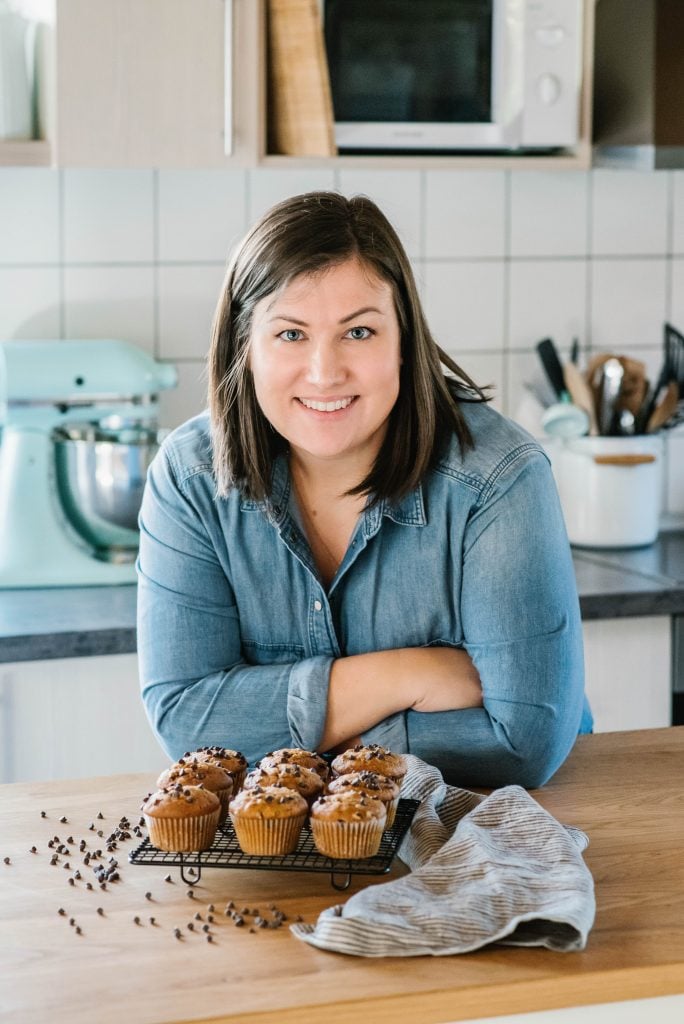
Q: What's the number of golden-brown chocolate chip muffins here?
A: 9